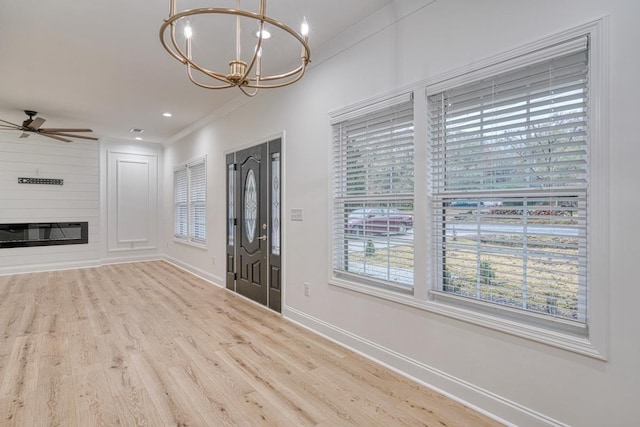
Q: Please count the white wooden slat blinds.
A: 4